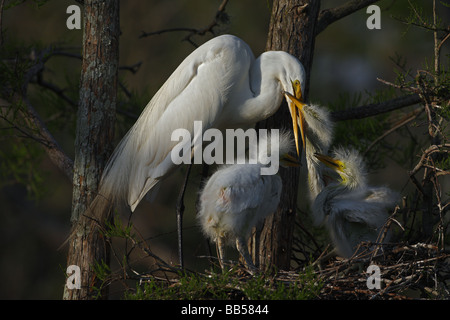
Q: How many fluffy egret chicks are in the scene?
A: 3